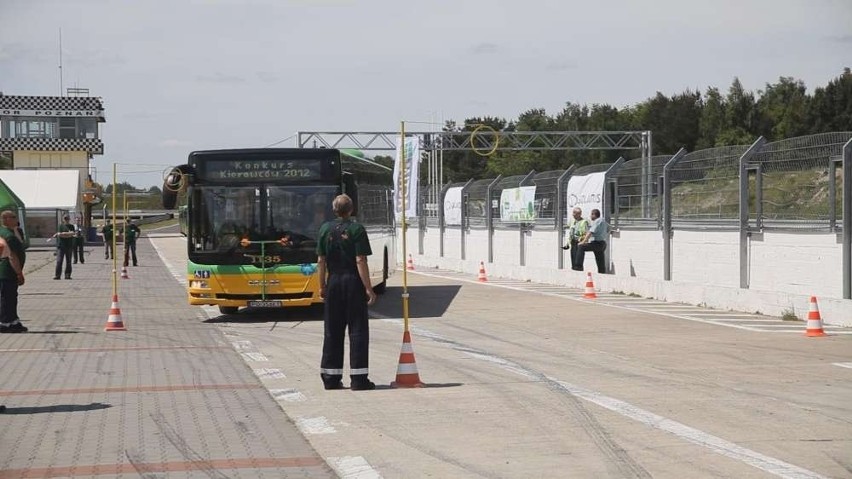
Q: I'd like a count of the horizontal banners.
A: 3